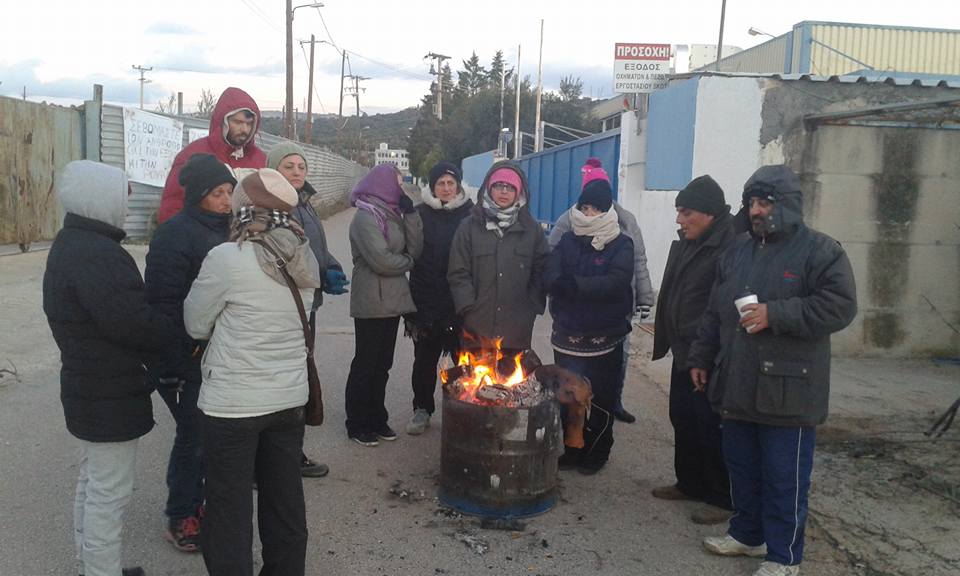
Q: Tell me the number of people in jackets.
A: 12